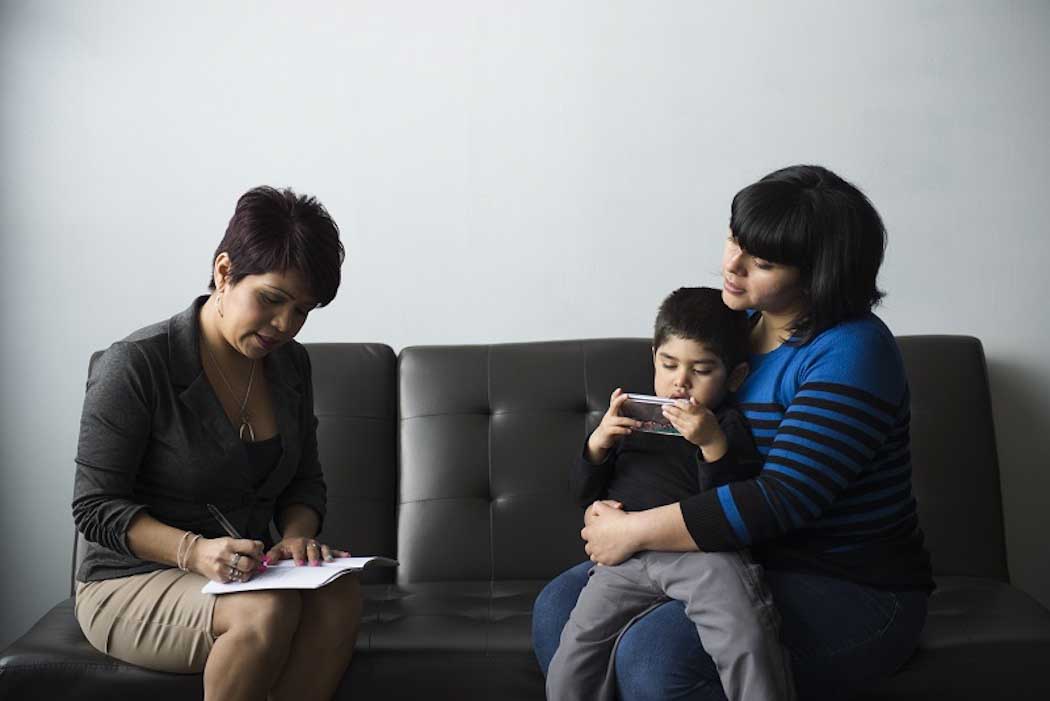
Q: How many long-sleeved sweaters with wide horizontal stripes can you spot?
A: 1